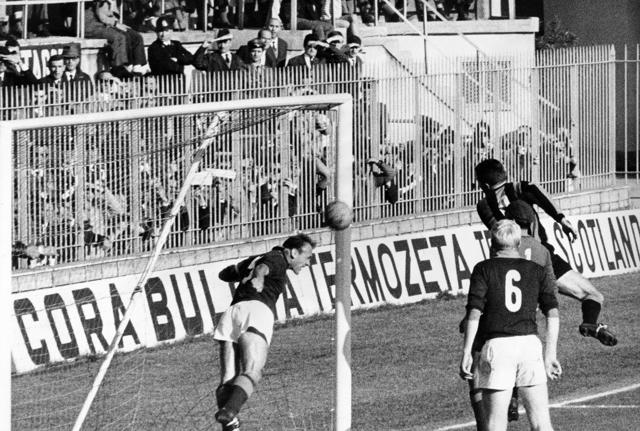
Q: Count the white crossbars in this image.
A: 1